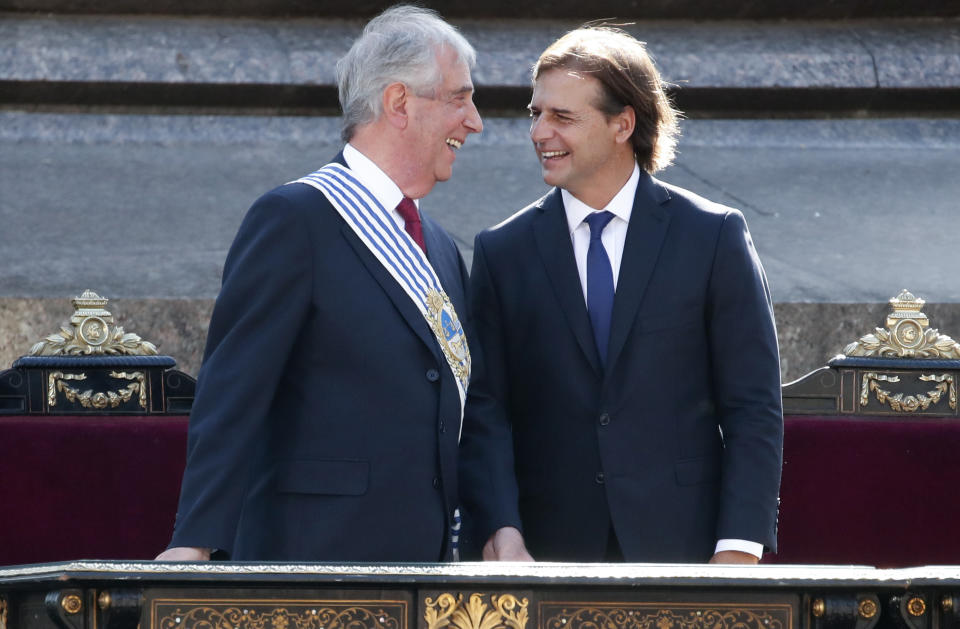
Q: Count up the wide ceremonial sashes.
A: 1